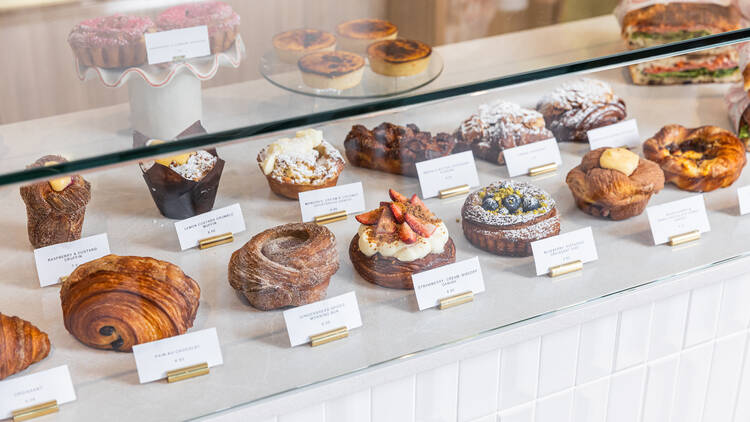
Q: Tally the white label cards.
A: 14